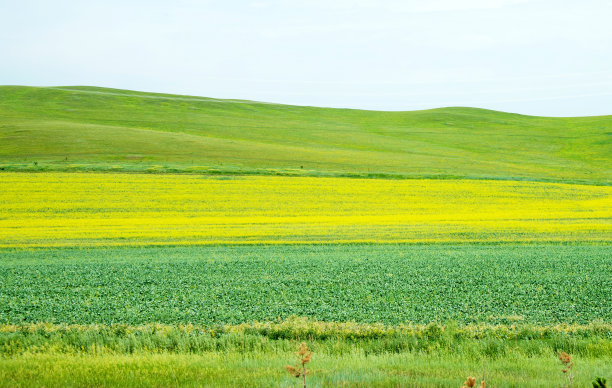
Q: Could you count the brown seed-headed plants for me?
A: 3